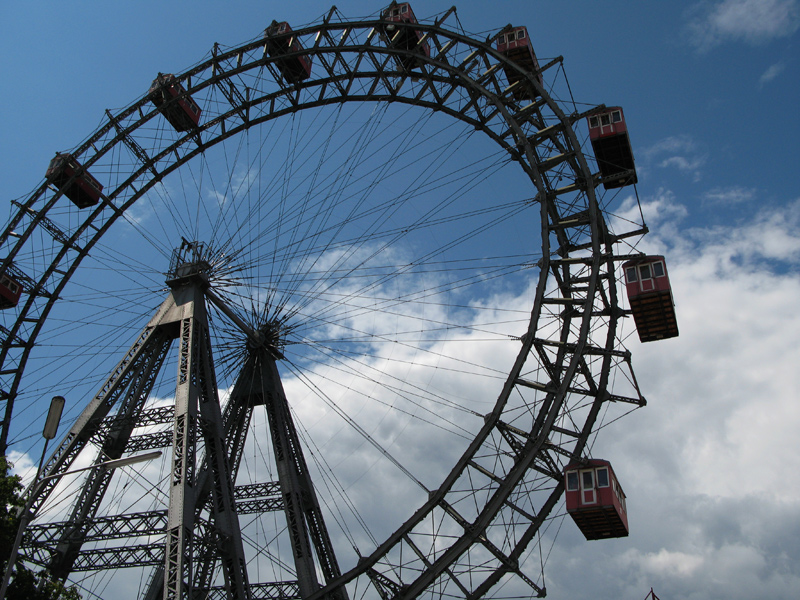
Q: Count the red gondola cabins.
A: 9